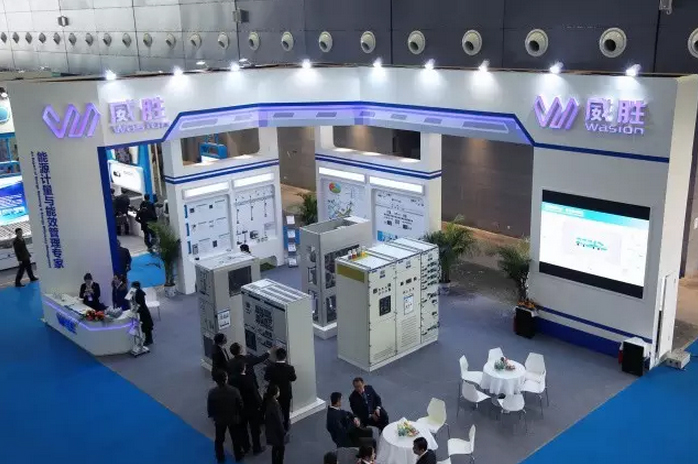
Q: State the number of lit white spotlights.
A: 9